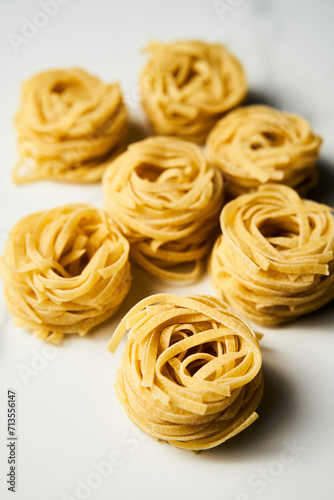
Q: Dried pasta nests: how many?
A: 7